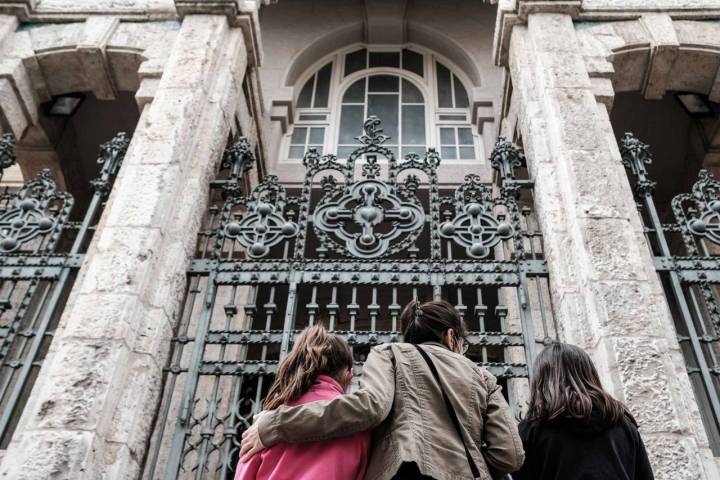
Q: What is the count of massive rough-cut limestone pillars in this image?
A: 2